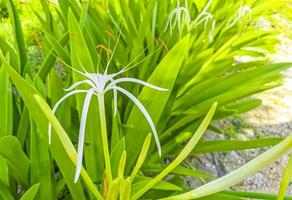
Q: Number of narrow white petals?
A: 6